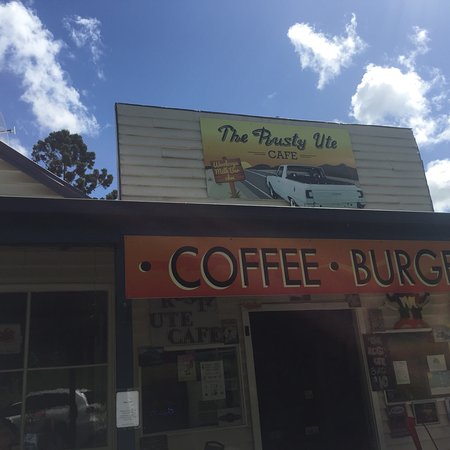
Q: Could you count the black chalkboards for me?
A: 1